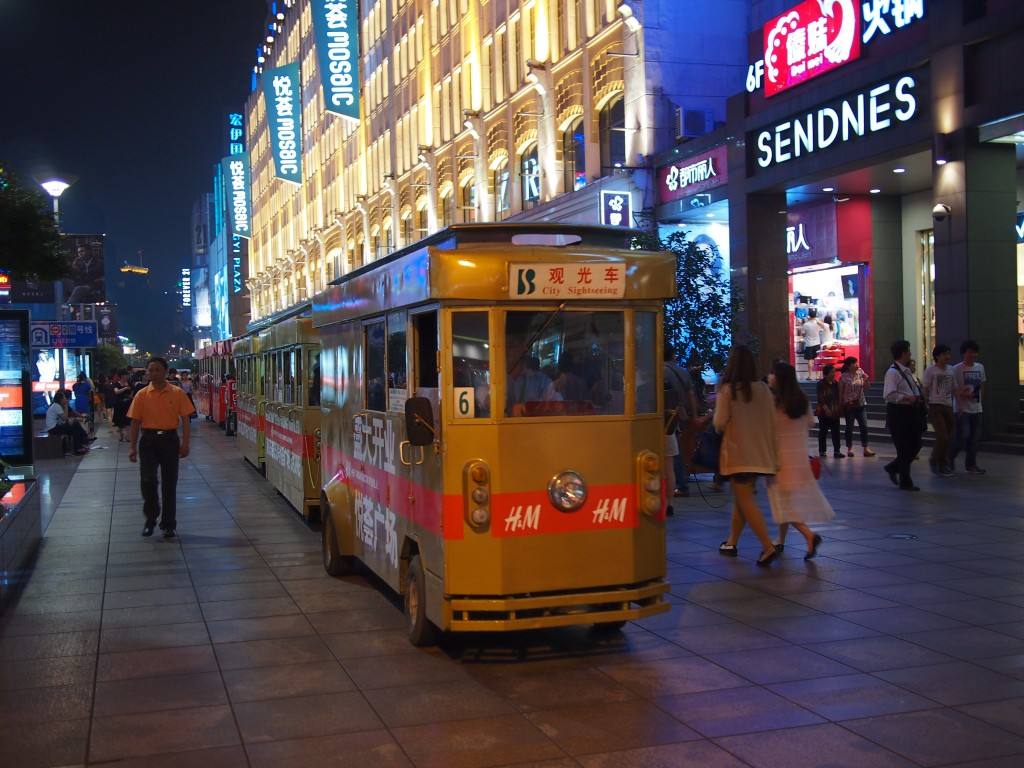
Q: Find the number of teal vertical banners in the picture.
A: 3